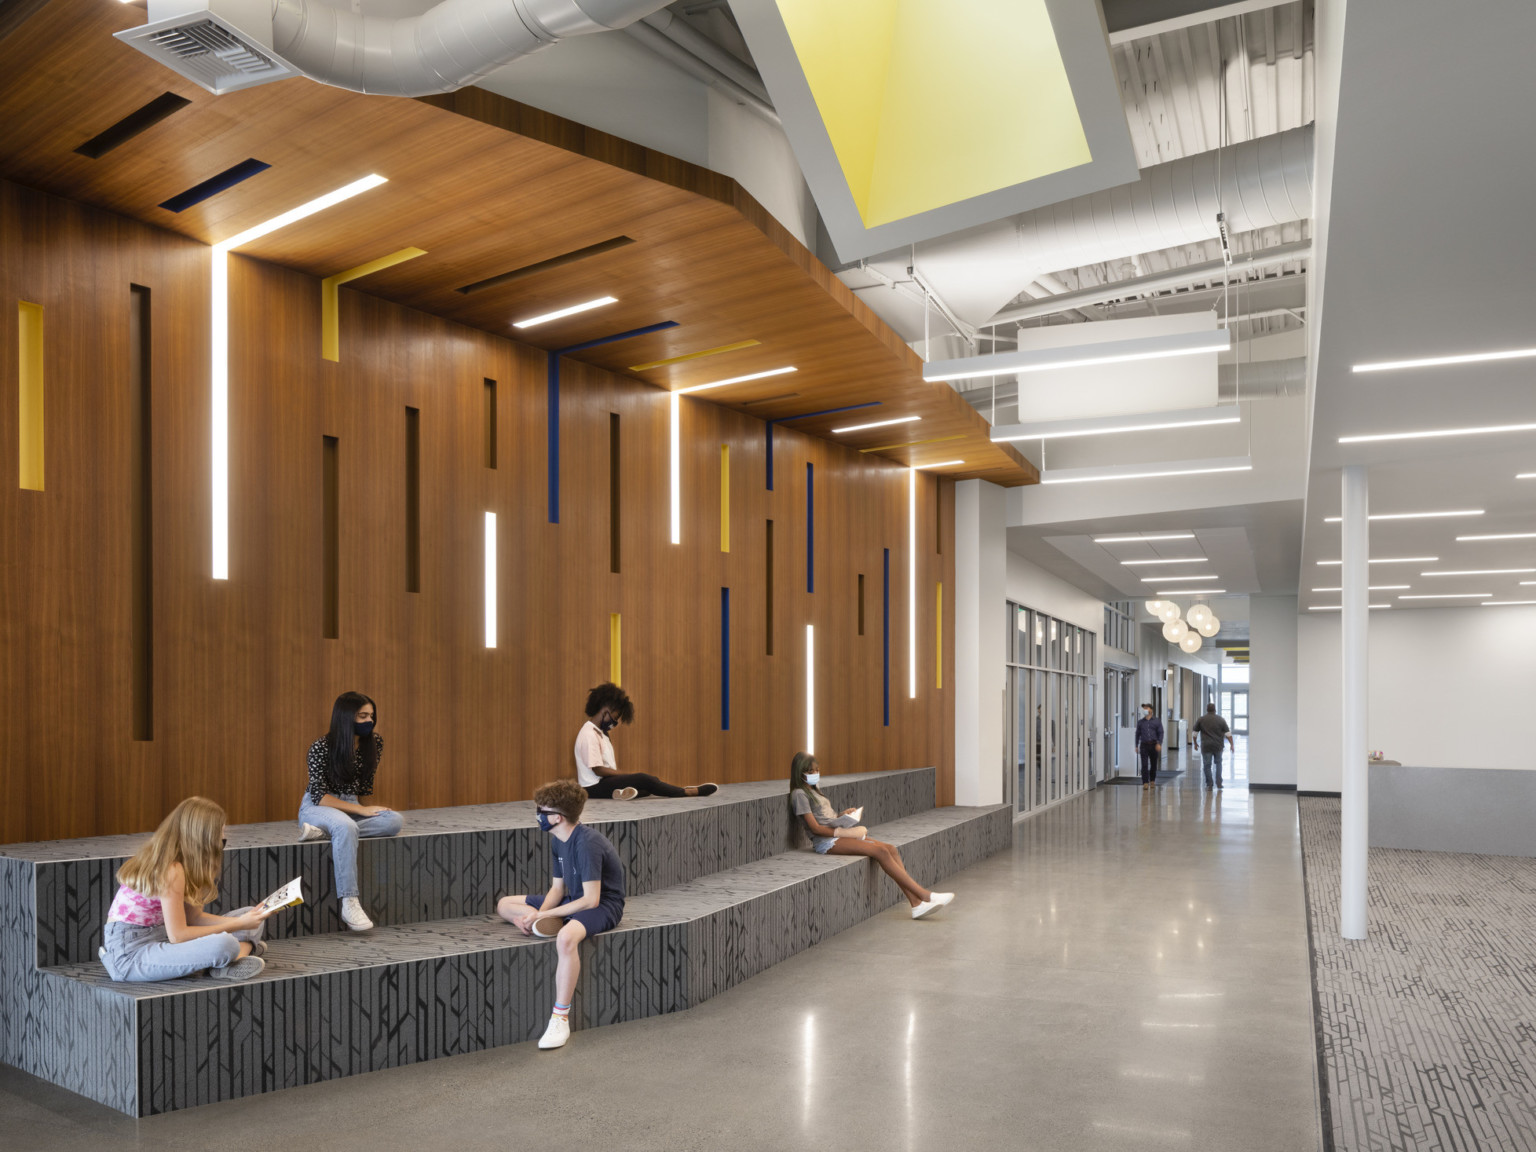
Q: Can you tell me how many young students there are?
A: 5